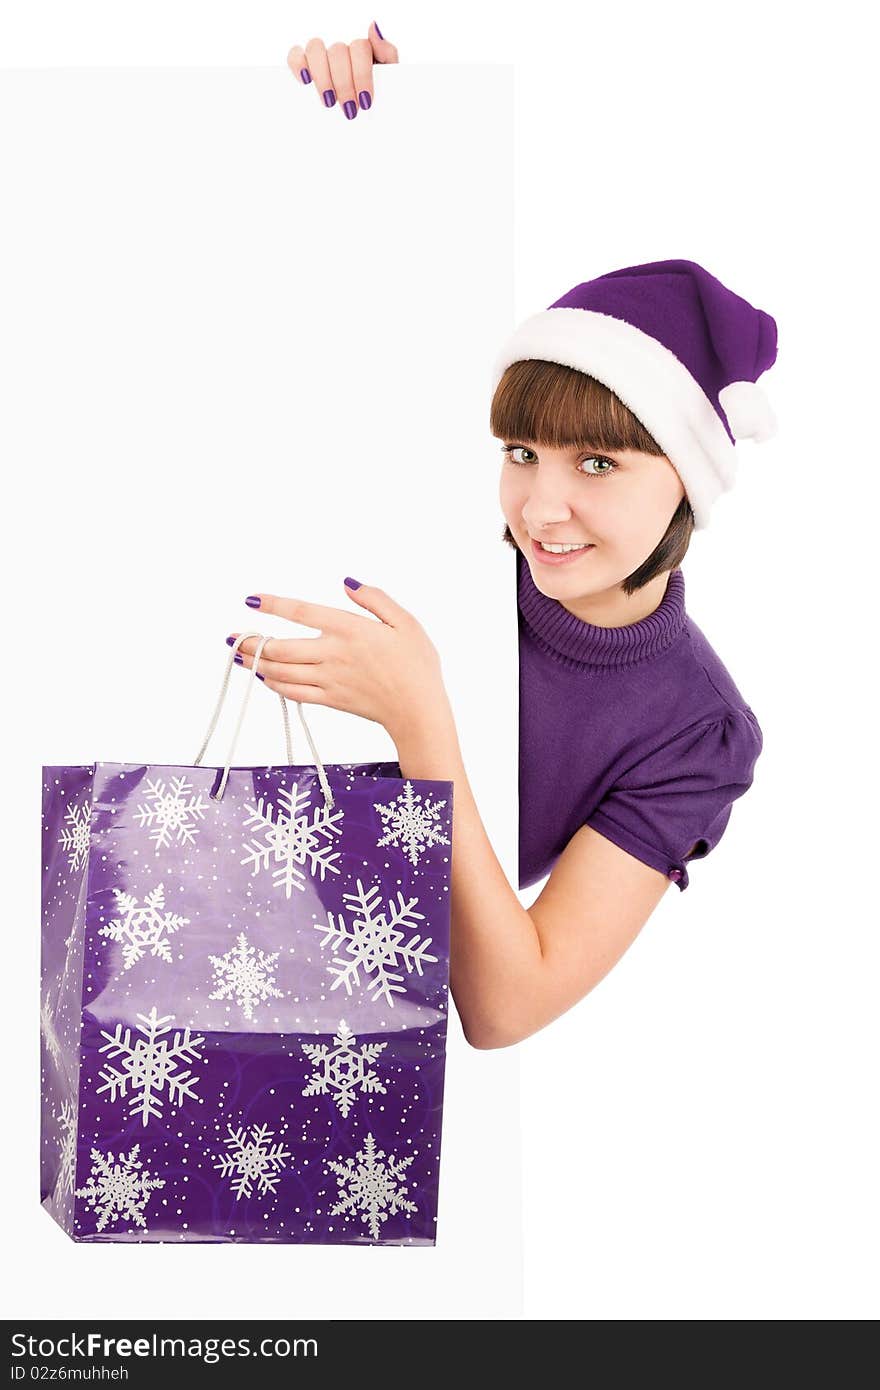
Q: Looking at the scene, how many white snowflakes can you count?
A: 14